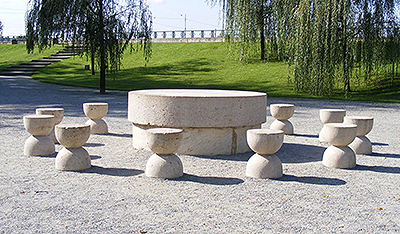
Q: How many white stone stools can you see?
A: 10